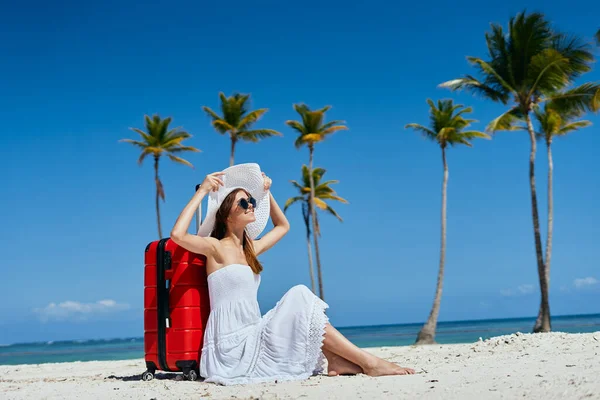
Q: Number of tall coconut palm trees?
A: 7